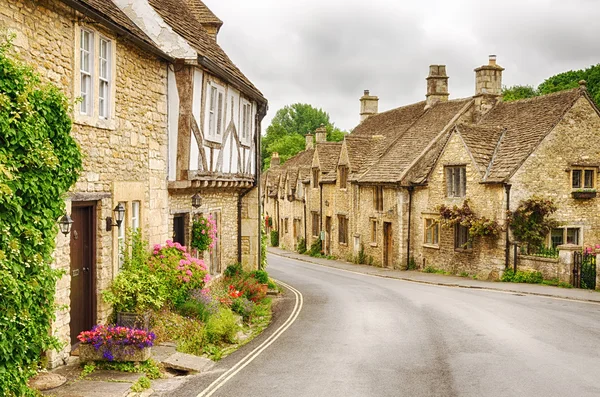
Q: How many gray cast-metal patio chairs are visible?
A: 0